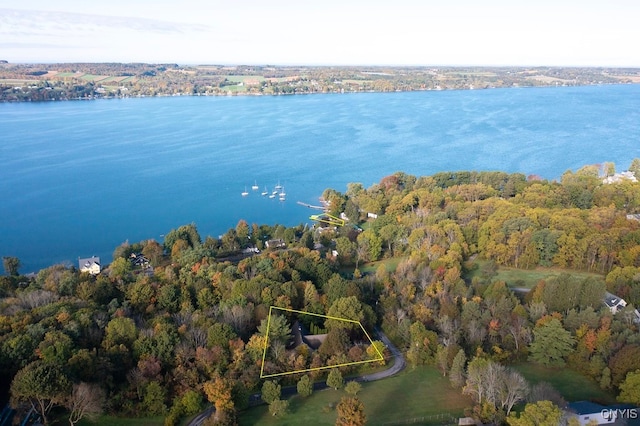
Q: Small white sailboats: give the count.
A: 8